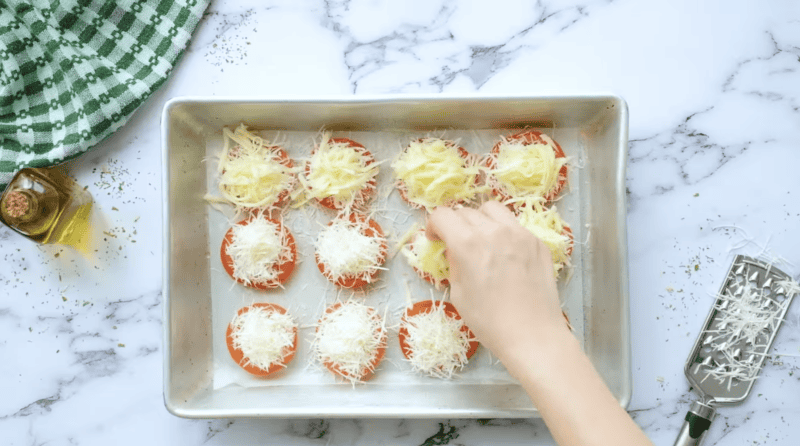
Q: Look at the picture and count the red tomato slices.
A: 12